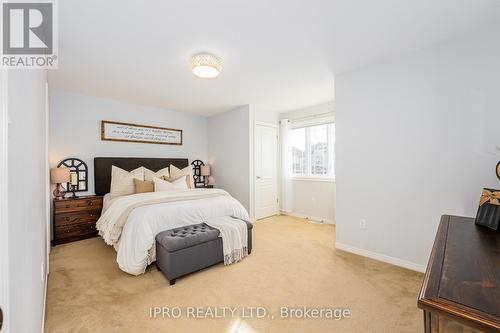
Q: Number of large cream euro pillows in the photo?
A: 3